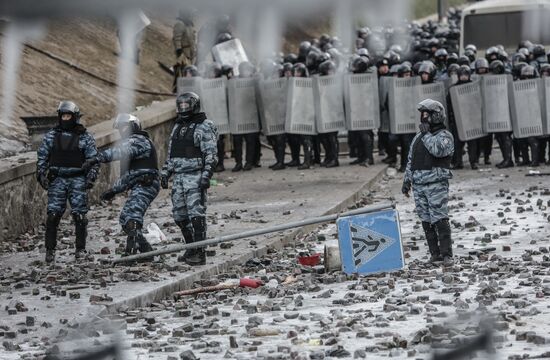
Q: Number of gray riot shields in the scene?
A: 15